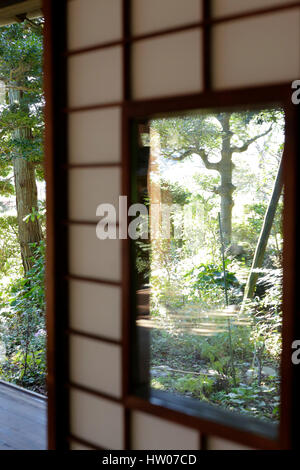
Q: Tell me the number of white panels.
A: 15